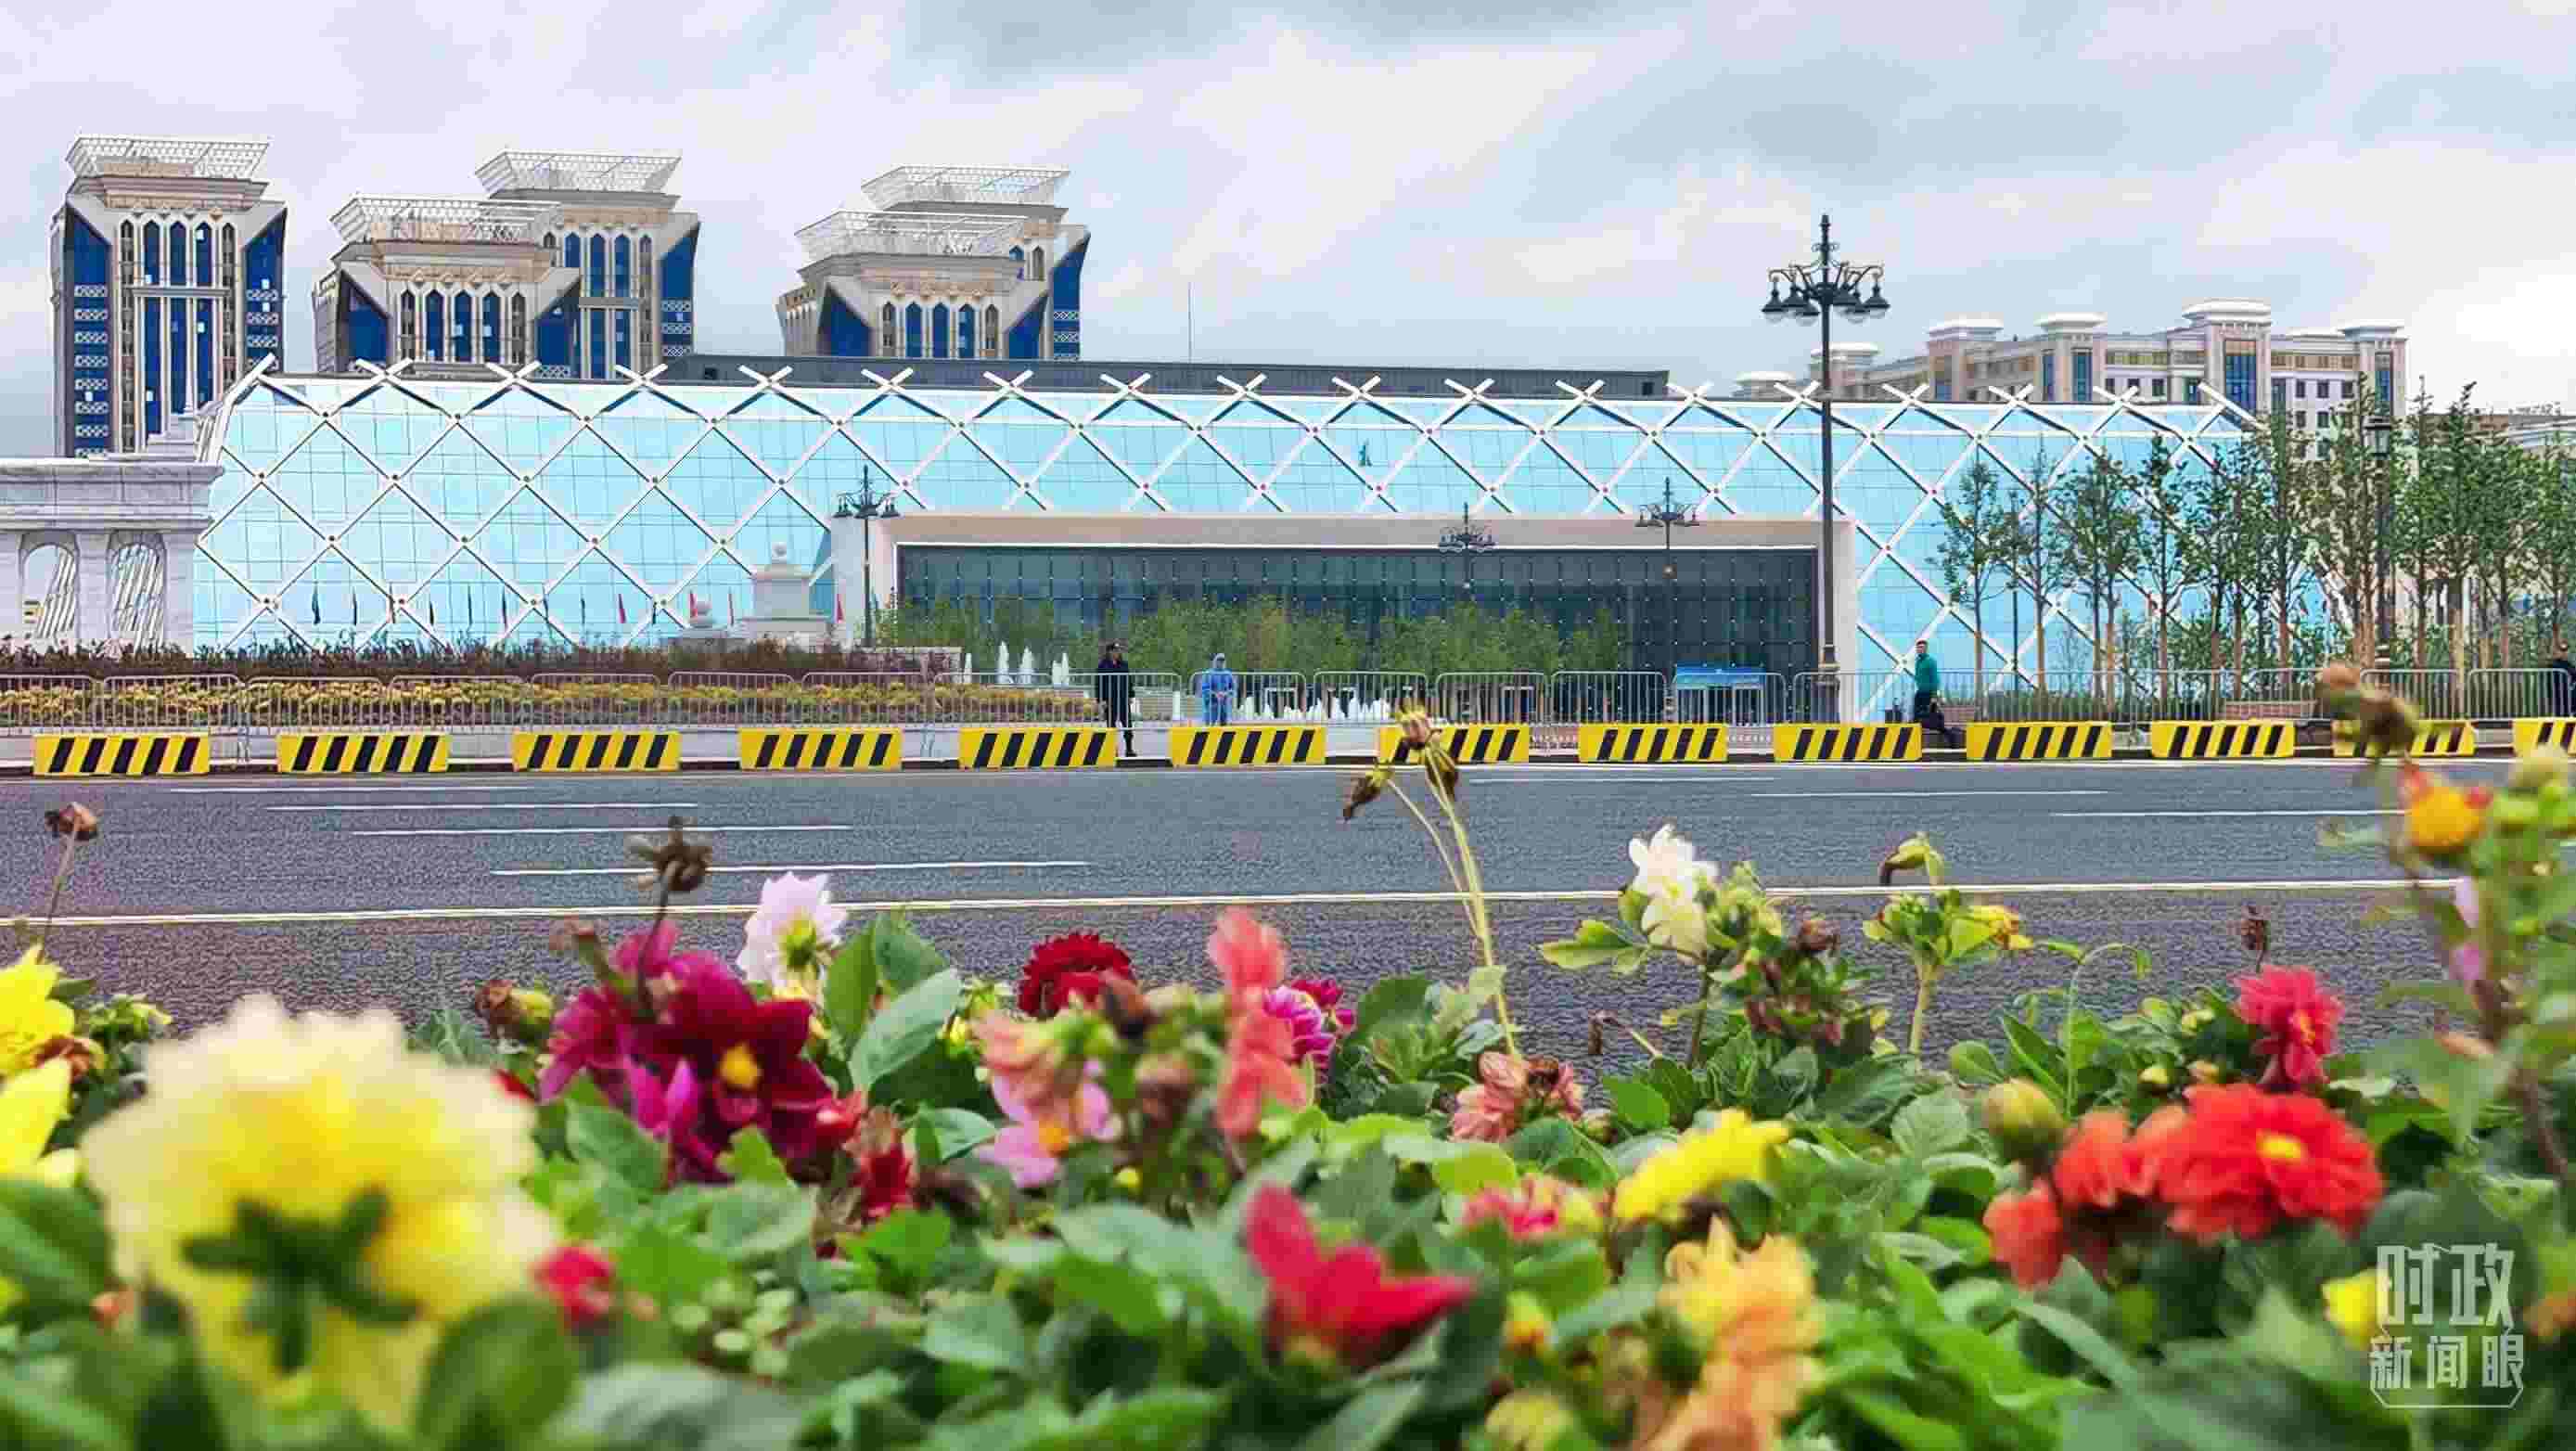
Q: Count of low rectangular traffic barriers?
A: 13